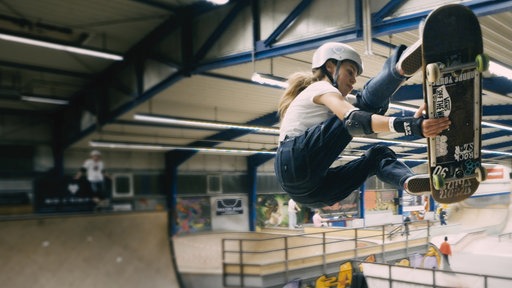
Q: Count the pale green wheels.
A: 2